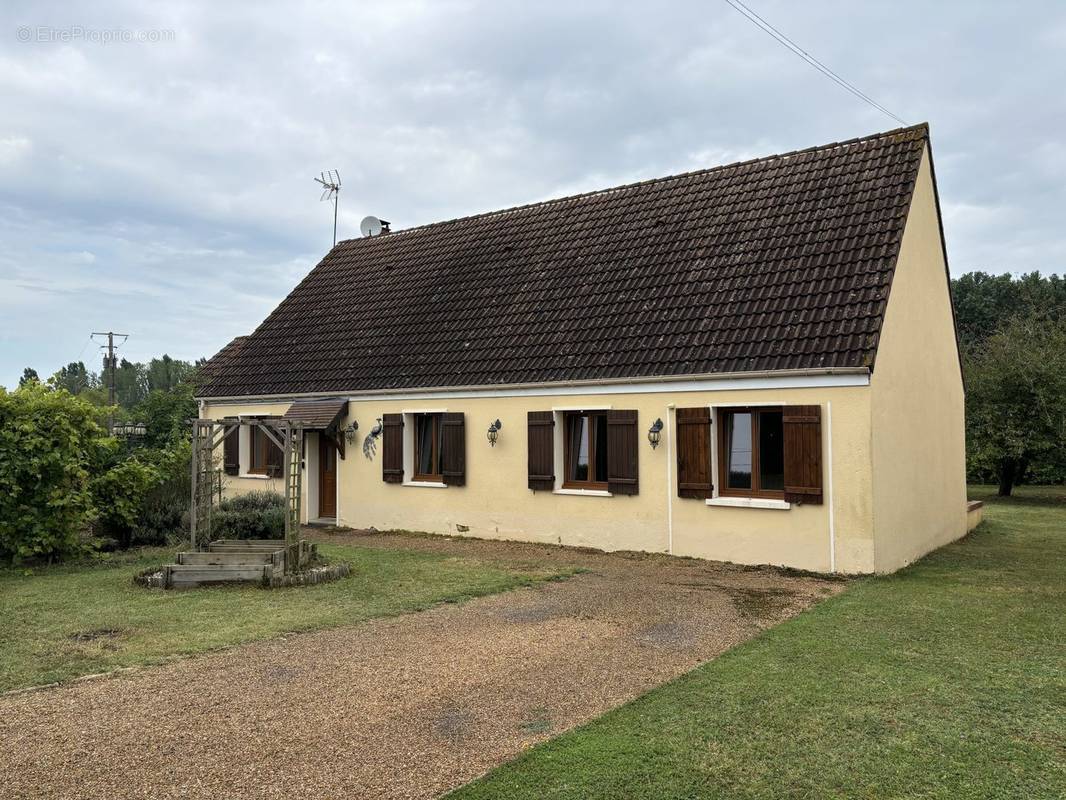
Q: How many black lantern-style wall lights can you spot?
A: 3